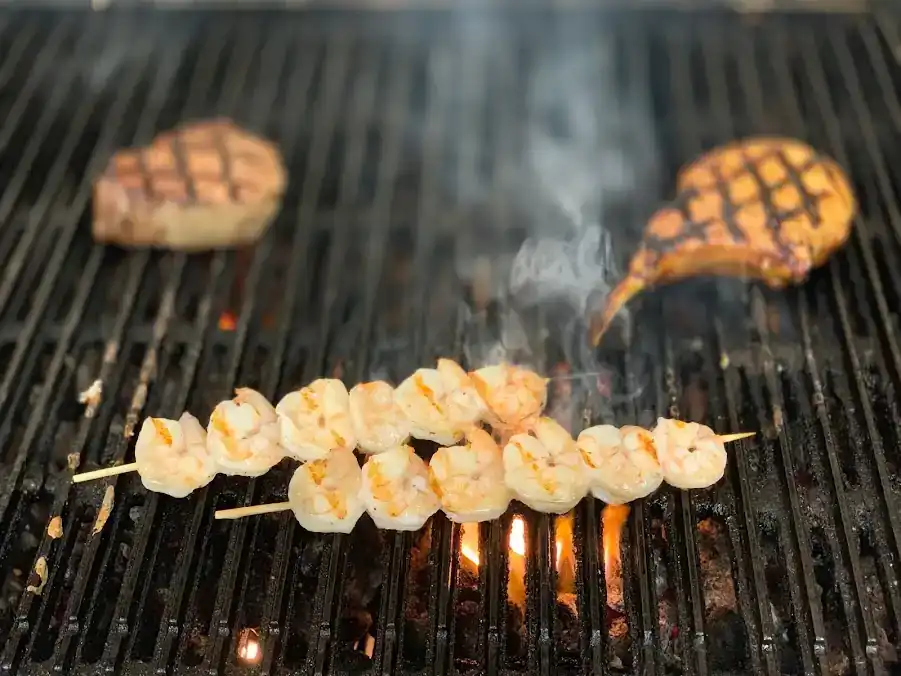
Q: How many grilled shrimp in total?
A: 12